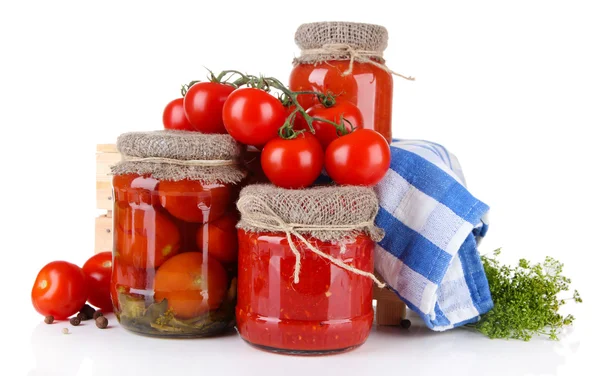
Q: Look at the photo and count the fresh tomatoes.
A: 9